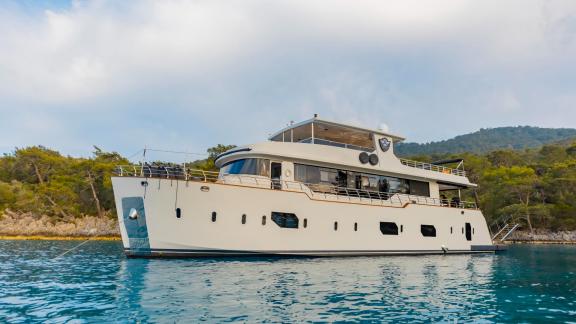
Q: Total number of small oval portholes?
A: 11